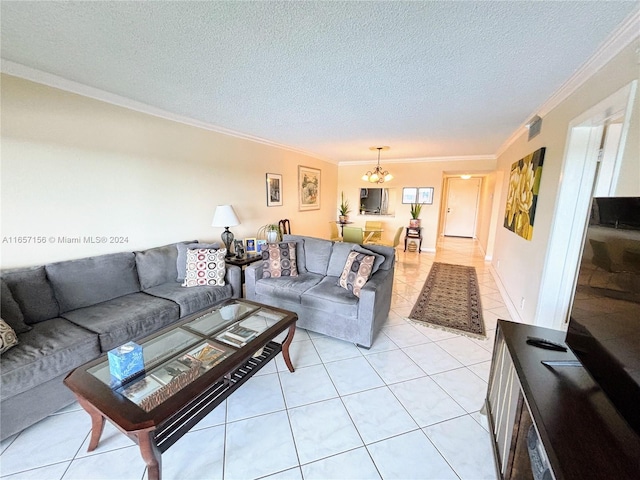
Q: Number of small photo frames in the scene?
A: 3